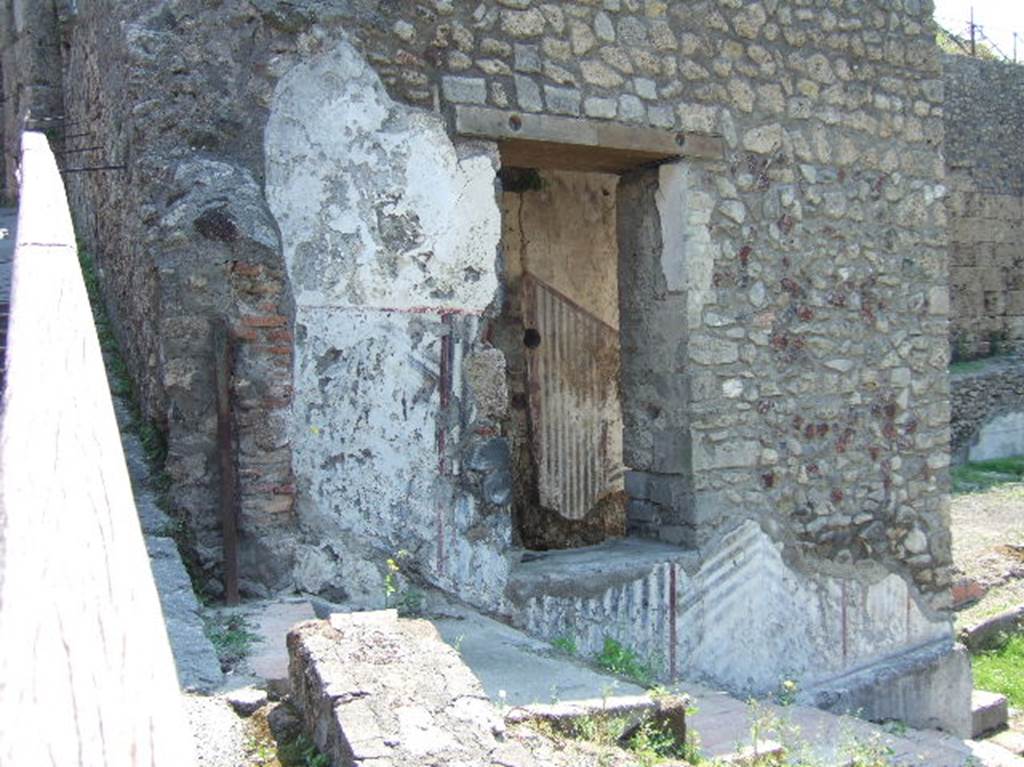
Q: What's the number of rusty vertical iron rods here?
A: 1